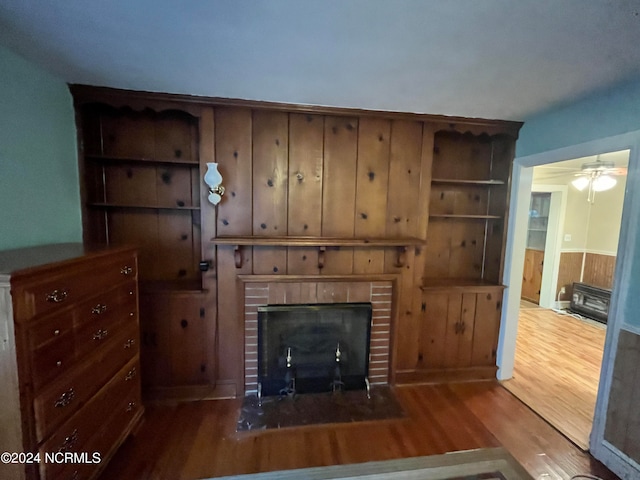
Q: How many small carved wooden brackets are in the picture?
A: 3